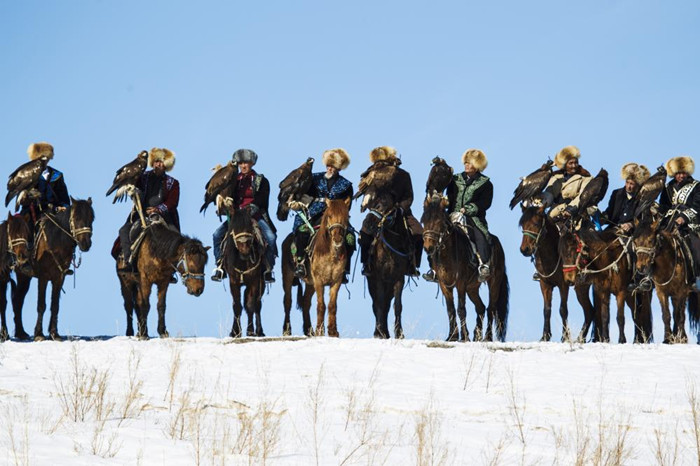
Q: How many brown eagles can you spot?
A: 9